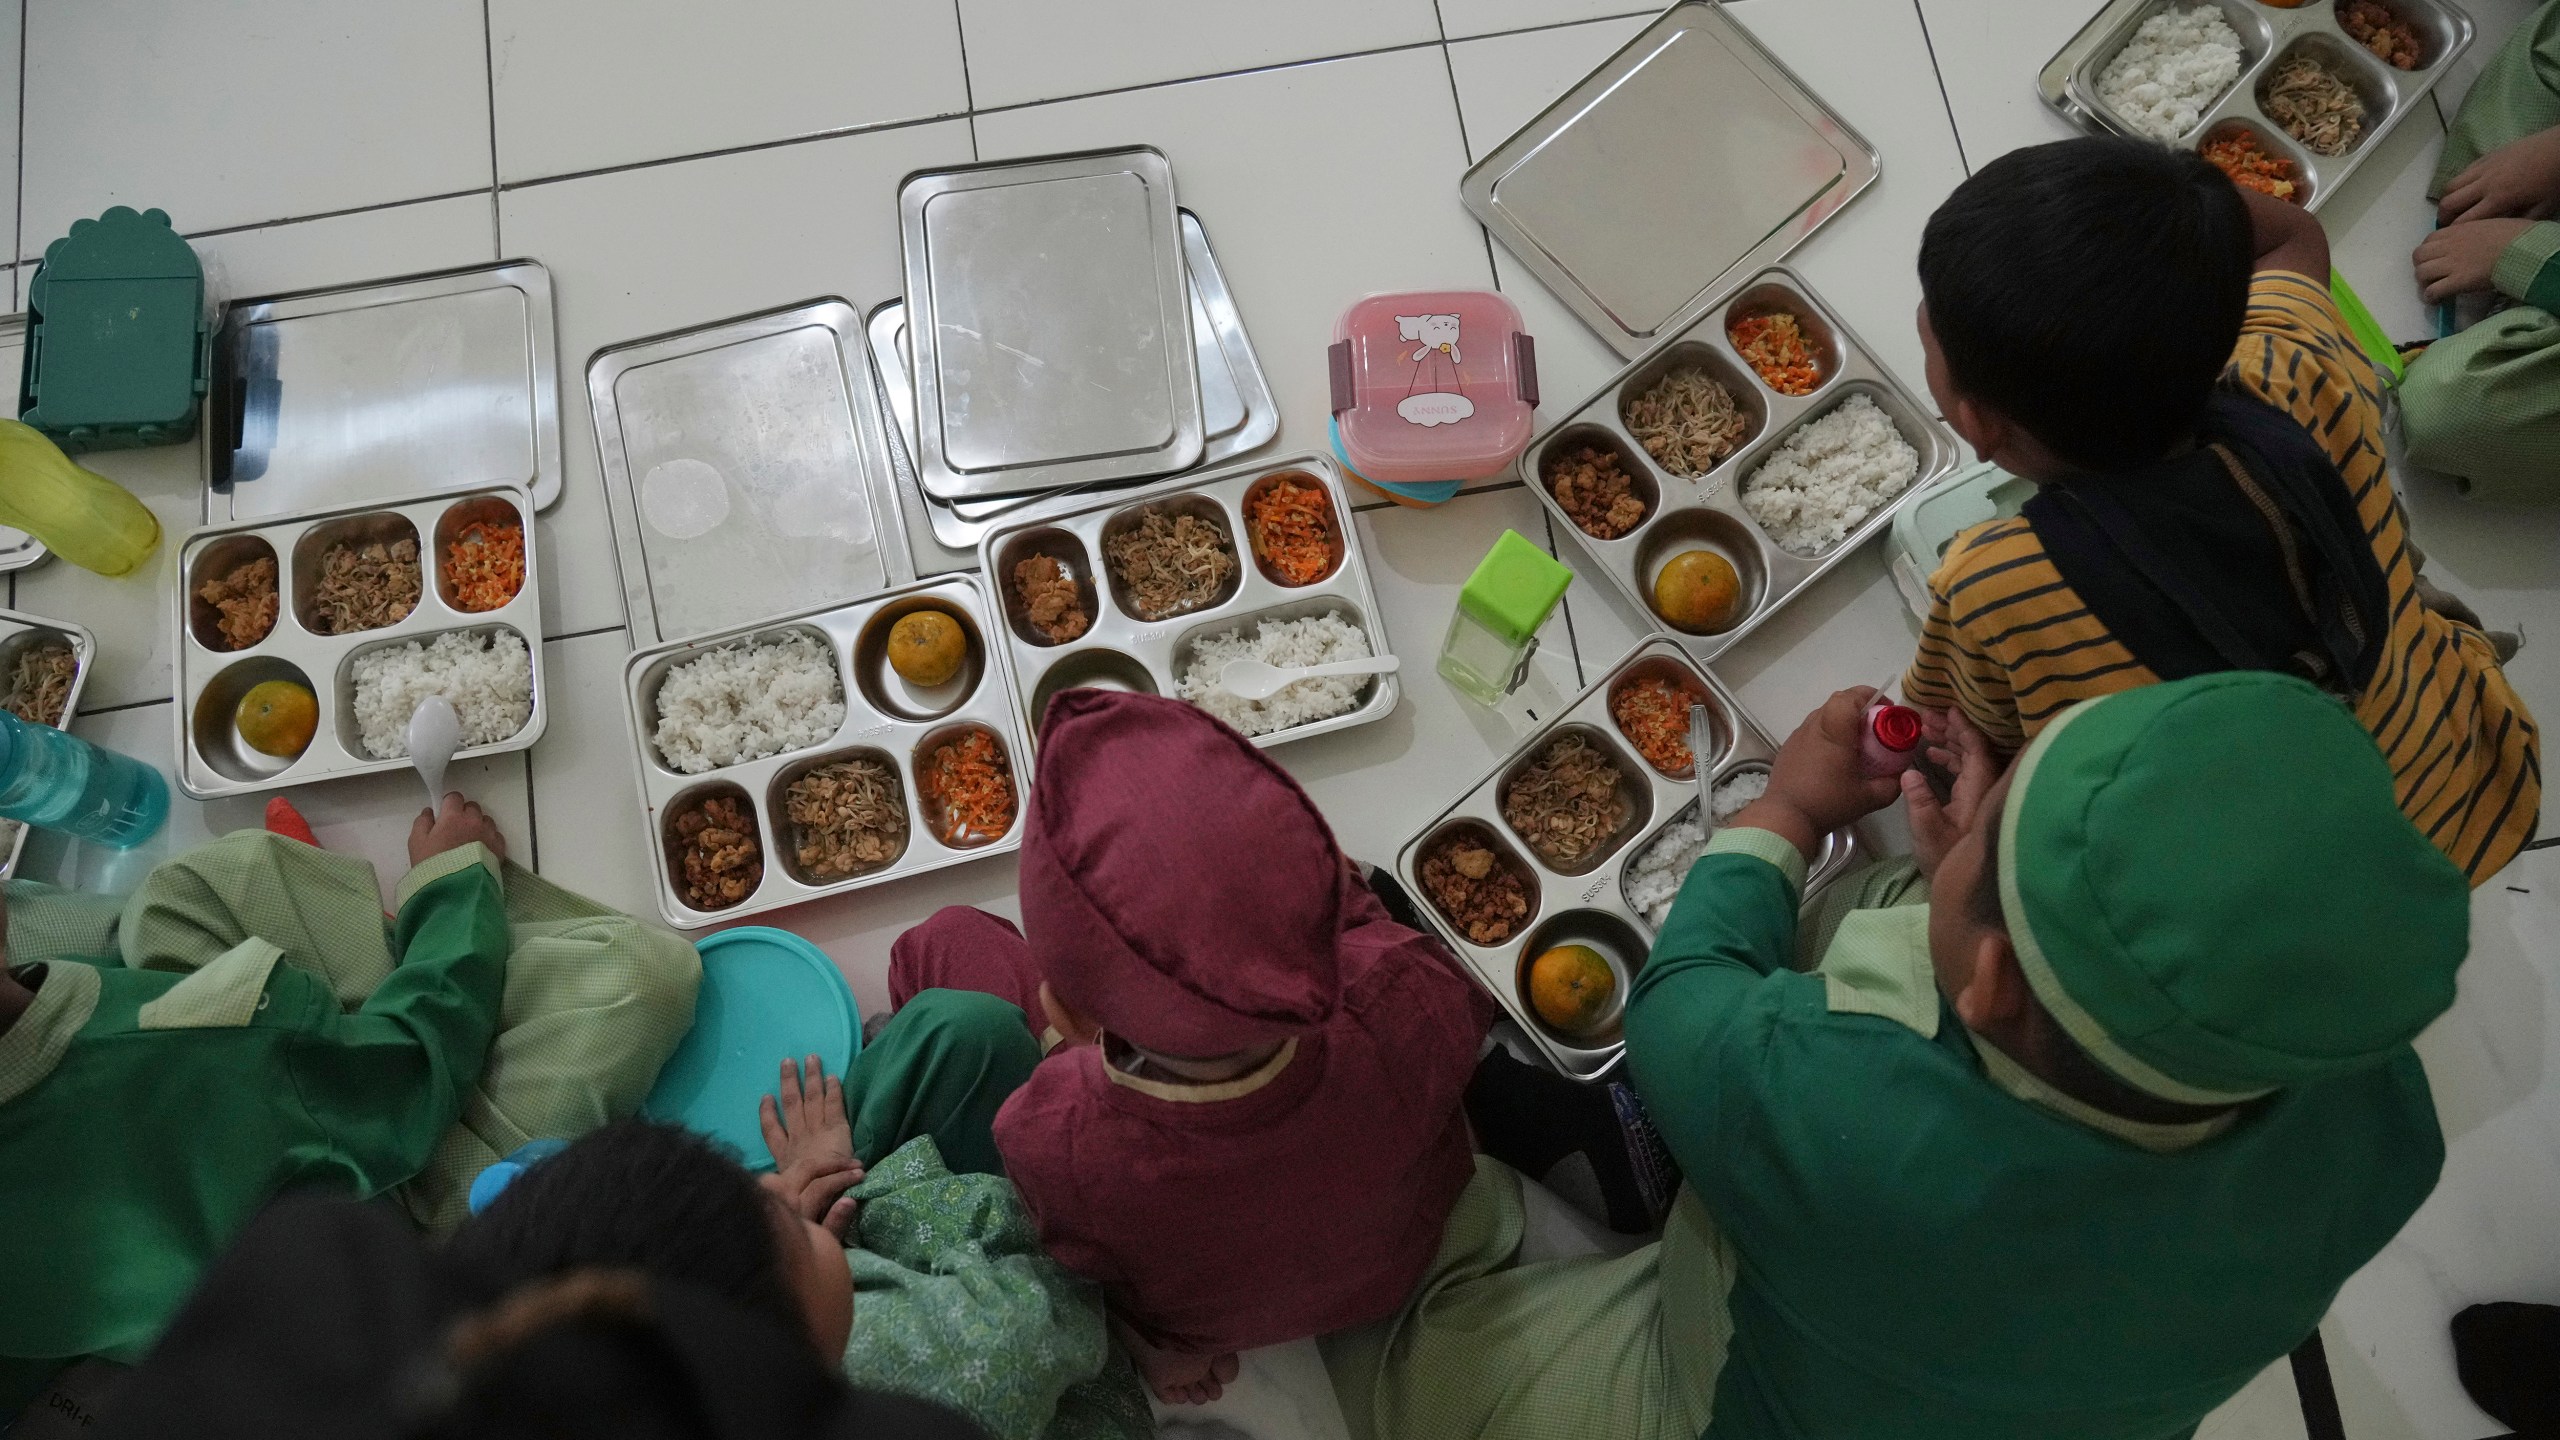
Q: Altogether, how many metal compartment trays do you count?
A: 7